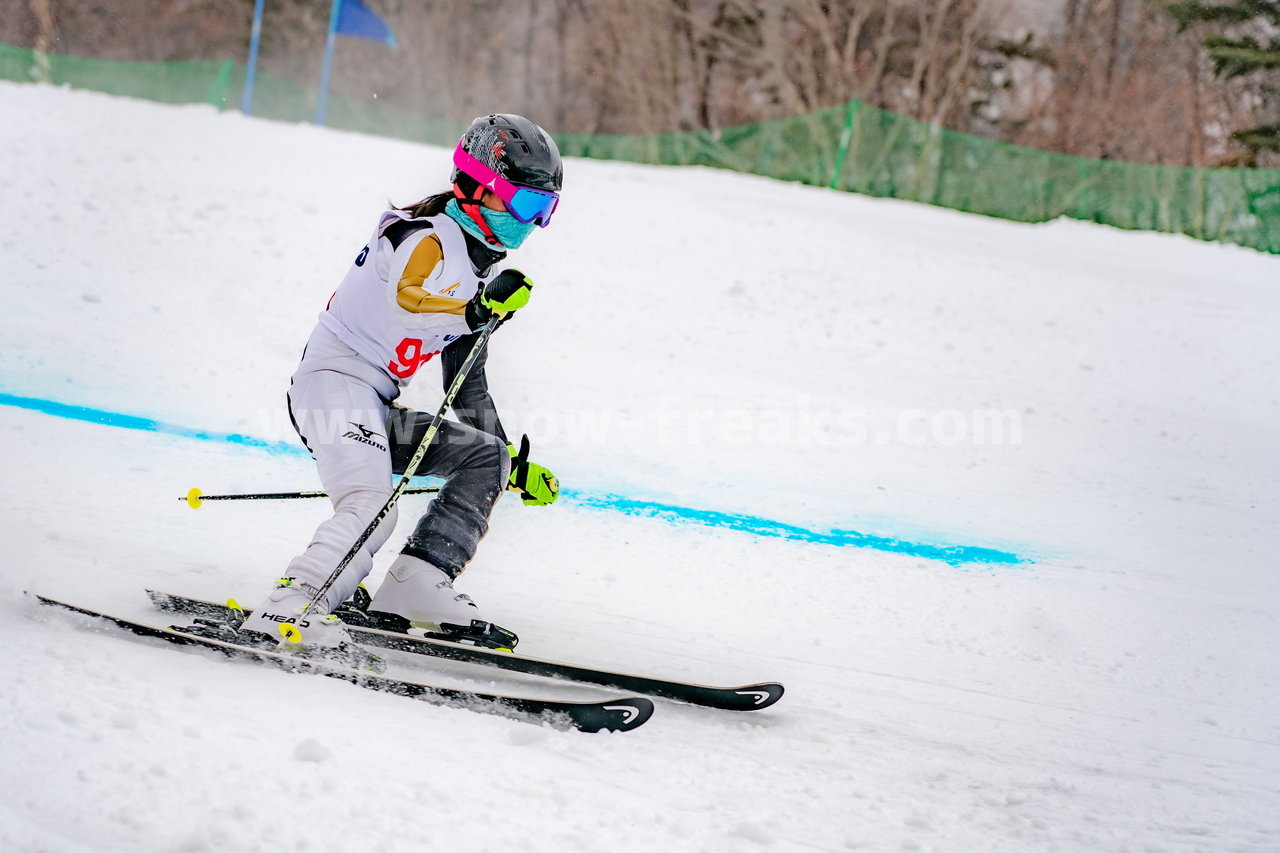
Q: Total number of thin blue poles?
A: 2